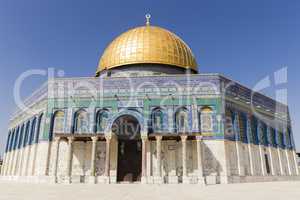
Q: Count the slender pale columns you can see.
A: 8